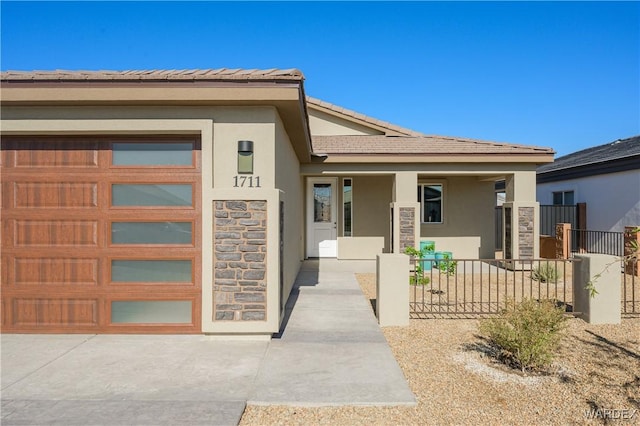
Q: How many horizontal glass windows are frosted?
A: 5